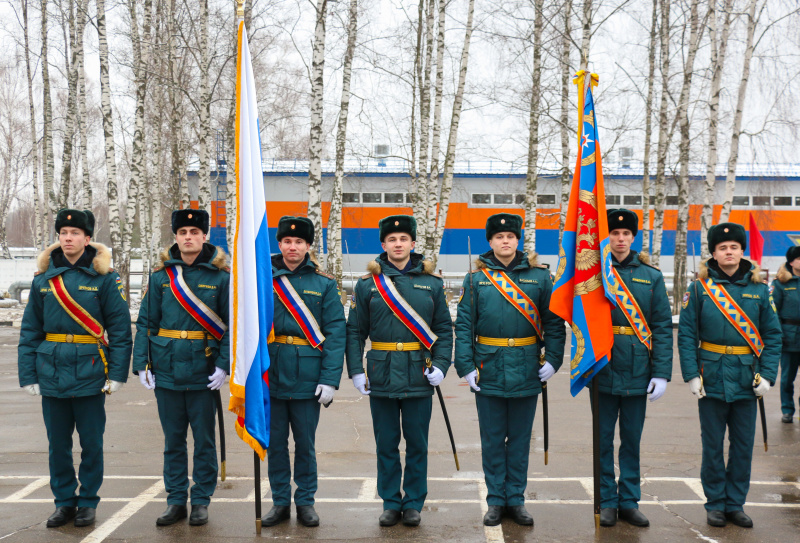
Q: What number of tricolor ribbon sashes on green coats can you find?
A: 3